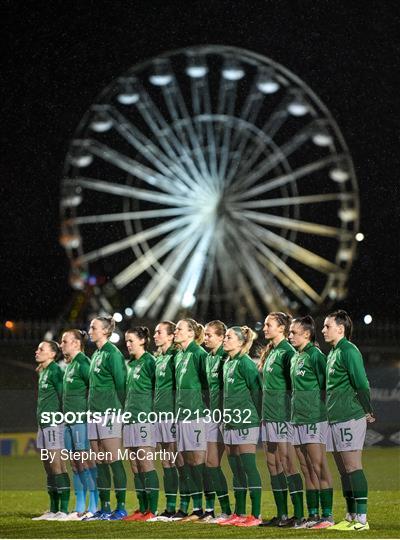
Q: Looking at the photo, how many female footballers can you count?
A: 11